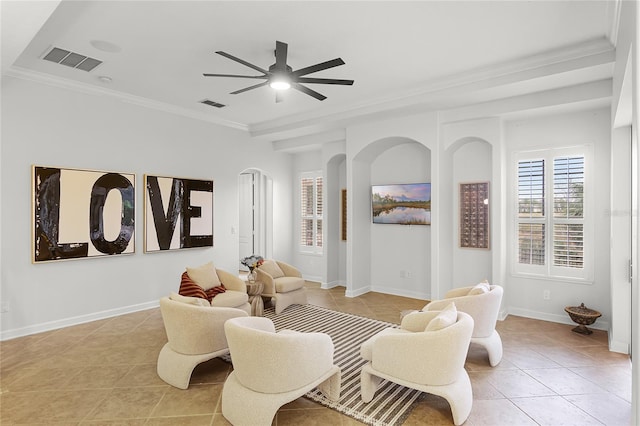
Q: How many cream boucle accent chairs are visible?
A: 6